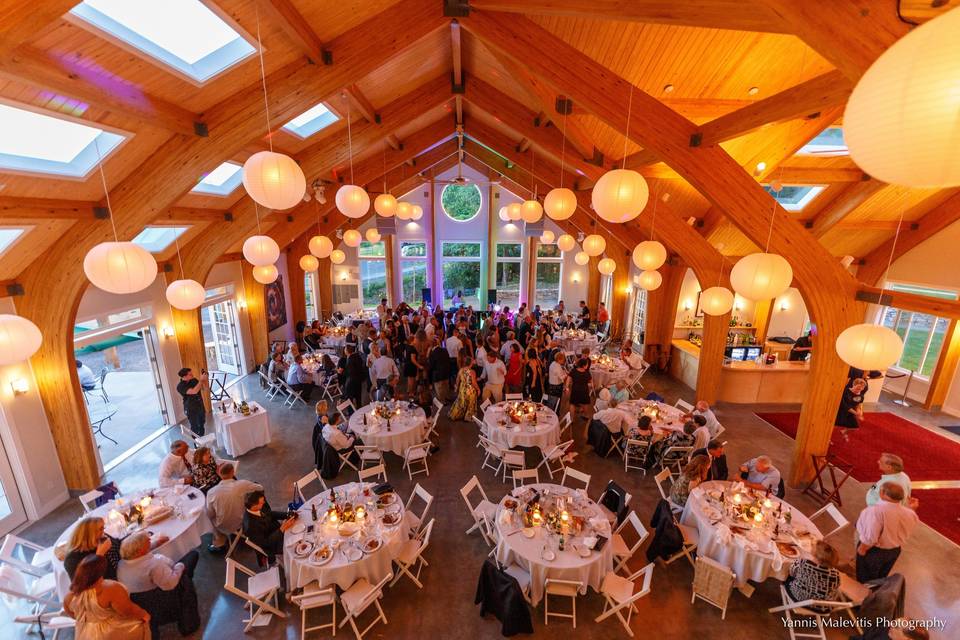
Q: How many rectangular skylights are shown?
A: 8